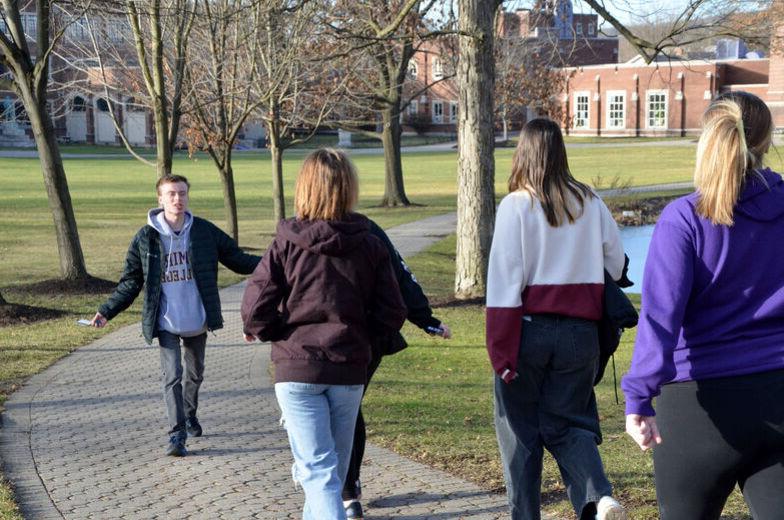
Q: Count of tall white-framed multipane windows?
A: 3